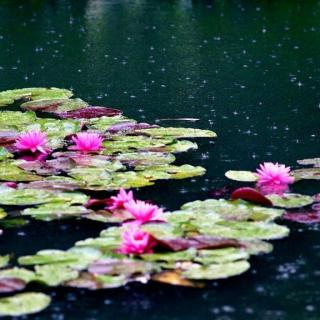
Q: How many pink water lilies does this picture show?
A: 6